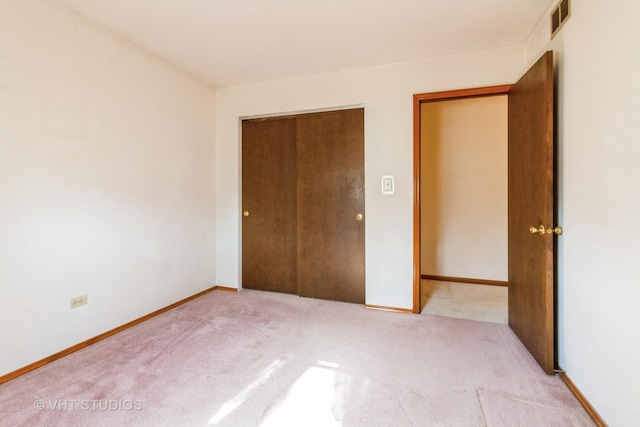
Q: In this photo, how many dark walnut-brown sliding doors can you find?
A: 2